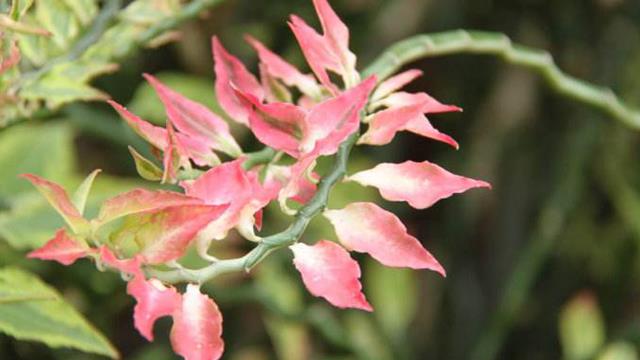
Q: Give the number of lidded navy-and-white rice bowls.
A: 0